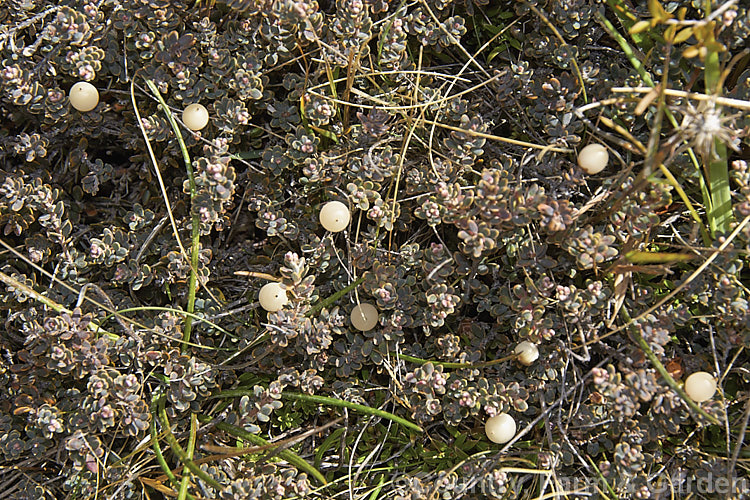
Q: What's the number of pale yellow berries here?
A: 9